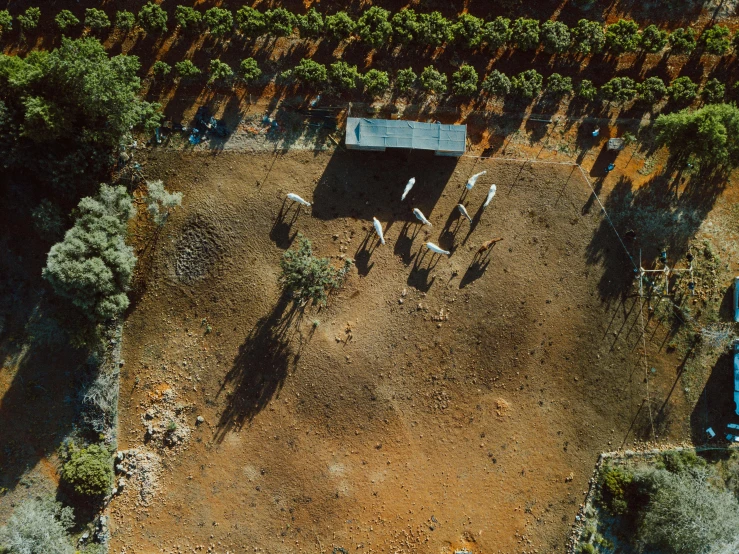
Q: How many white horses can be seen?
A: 8